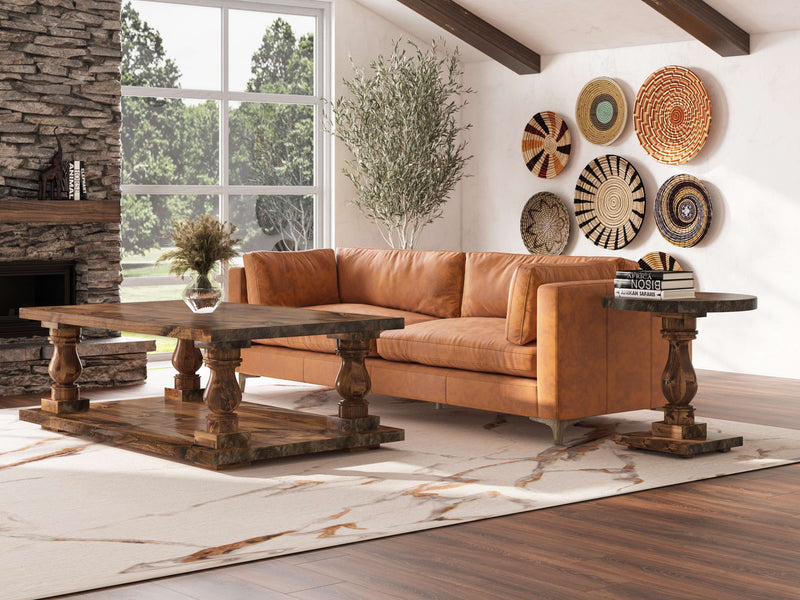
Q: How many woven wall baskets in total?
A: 7